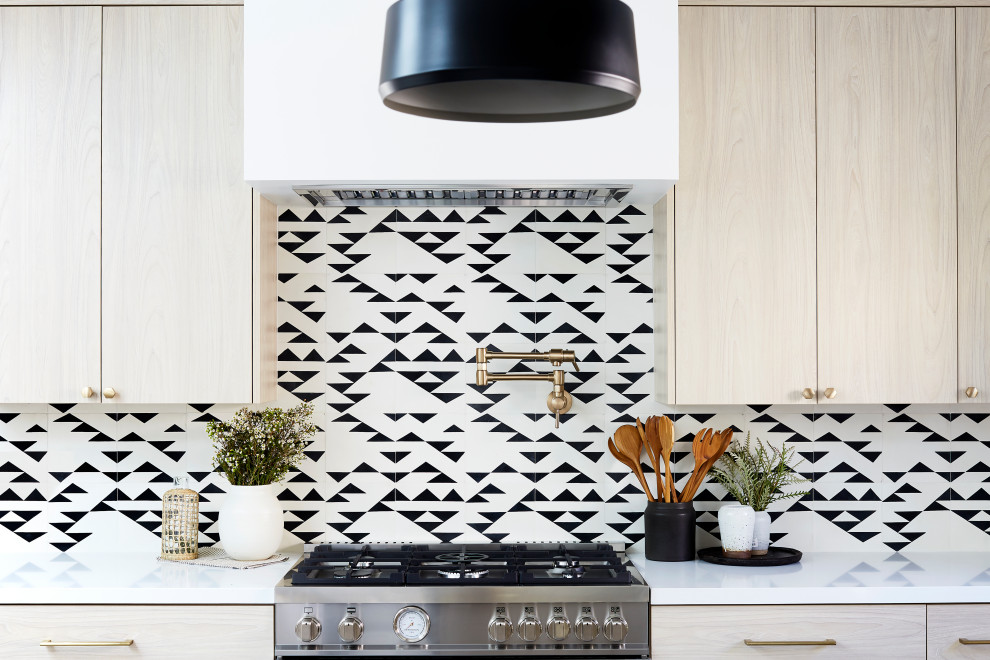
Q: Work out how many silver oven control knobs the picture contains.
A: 7